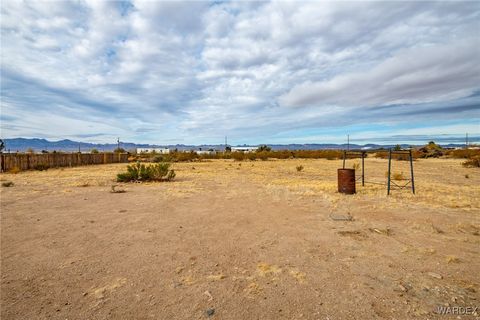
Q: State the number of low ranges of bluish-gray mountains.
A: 1